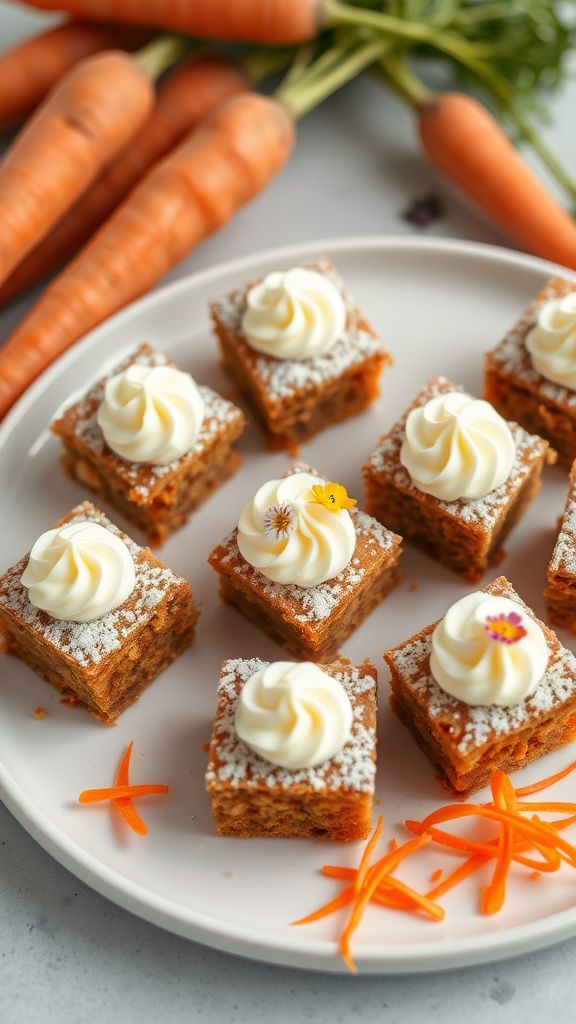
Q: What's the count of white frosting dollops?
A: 8